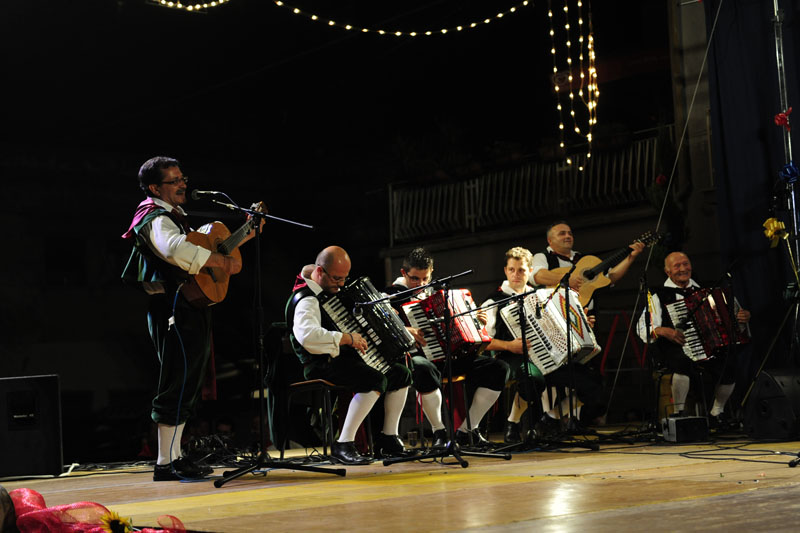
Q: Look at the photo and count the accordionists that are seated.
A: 4